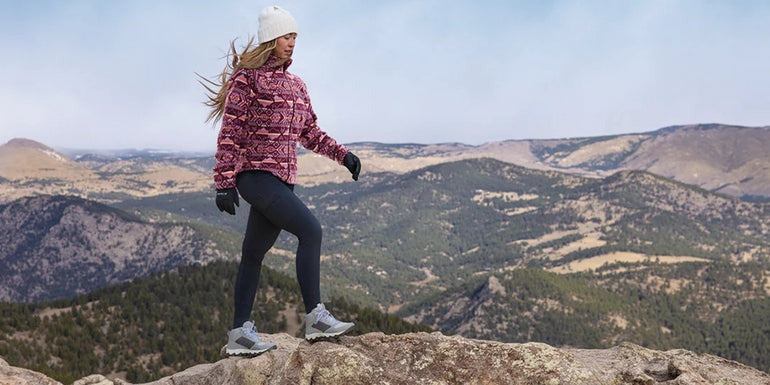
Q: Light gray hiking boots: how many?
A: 2